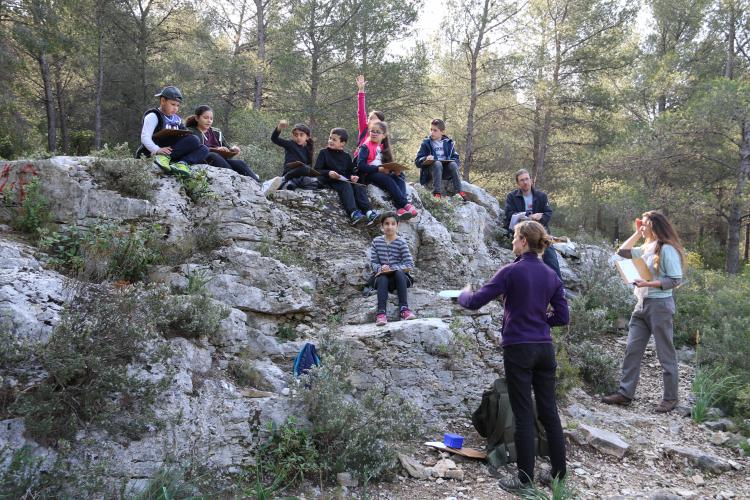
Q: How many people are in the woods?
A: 11